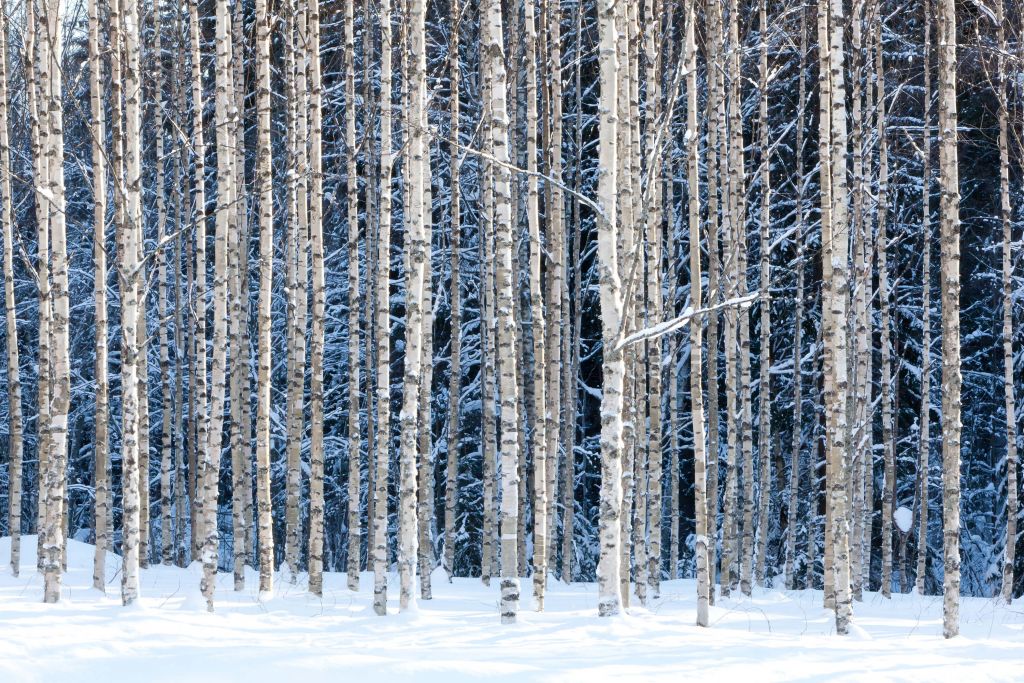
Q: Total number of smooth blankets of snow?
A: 1